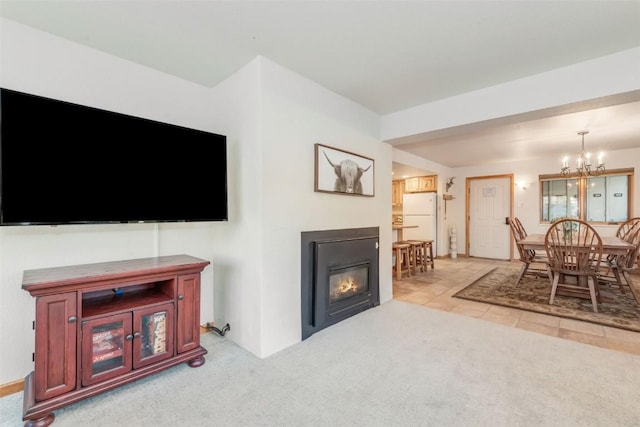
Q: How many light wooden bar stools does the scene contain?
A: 3